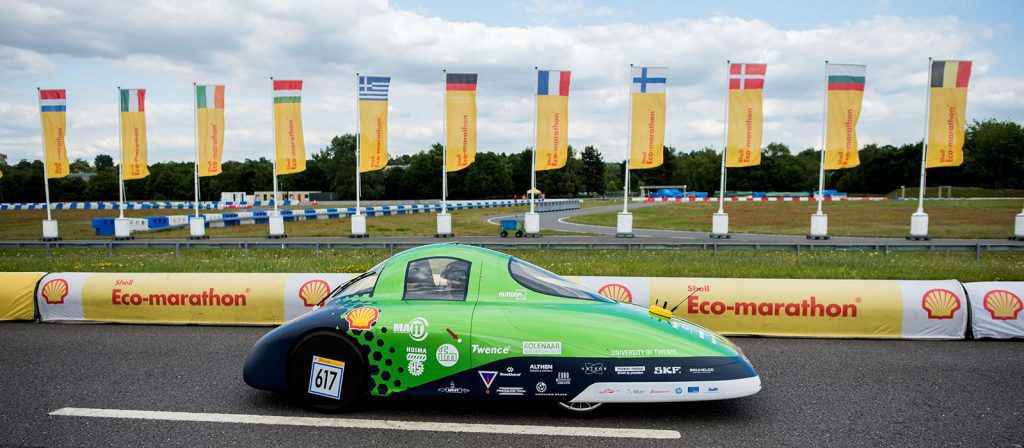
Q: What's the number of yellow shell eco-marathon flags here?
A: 11